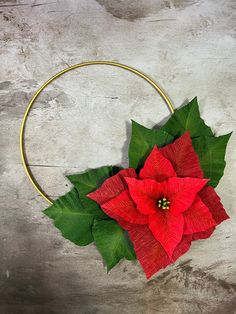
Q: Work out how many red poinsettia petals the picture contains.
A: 10